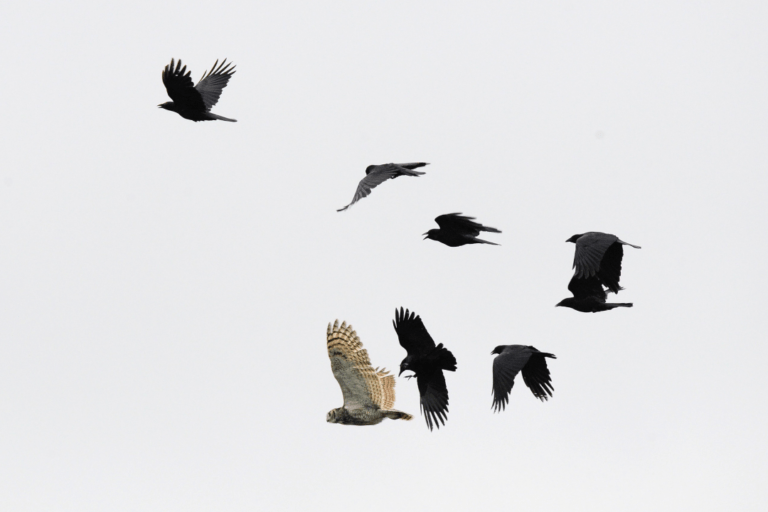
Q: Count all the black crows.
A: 7